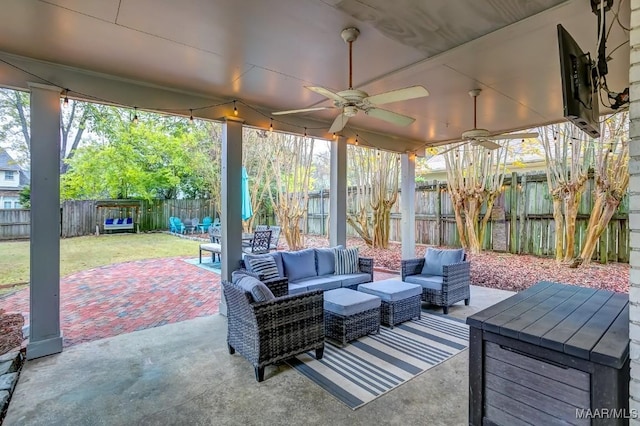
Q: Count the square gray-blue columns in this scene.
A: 4